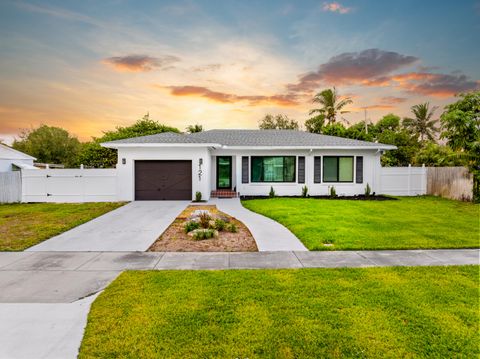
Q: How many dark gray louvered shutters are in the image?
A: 4